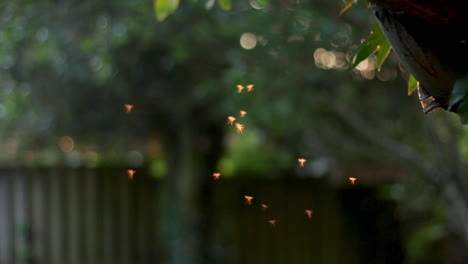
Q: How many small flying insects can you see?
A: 14